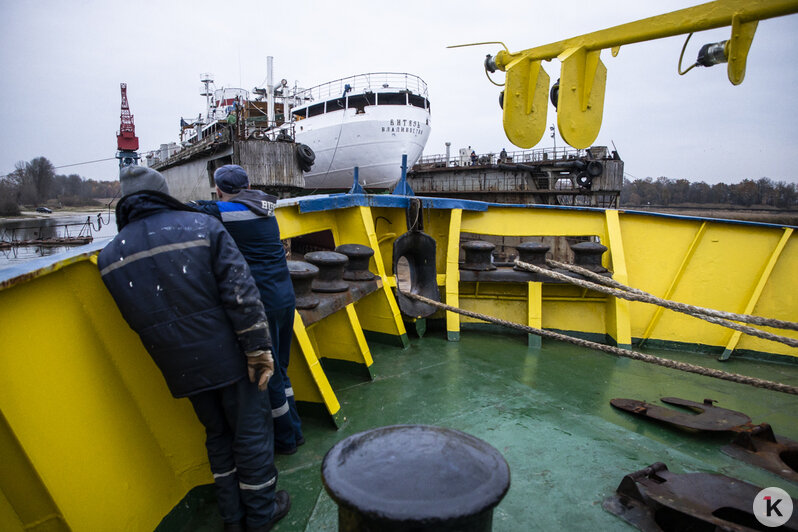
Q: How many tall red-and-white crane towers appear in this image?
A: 1